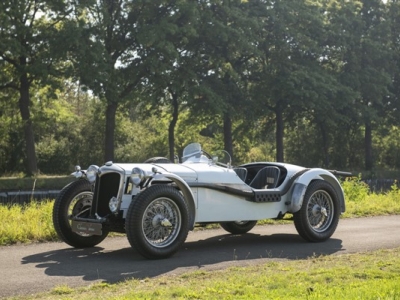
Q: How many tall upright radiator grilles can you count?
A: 1